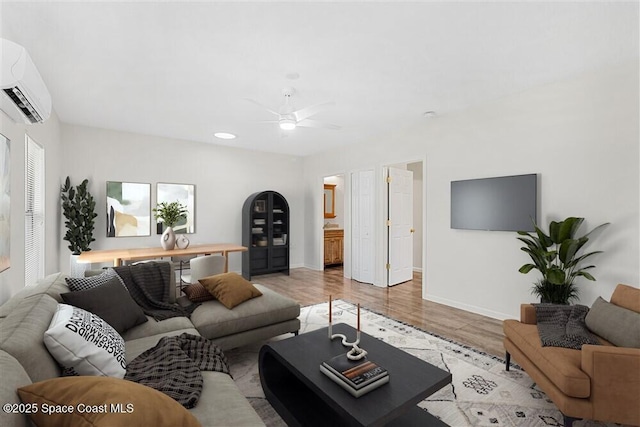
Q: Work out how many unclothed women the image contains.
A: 0